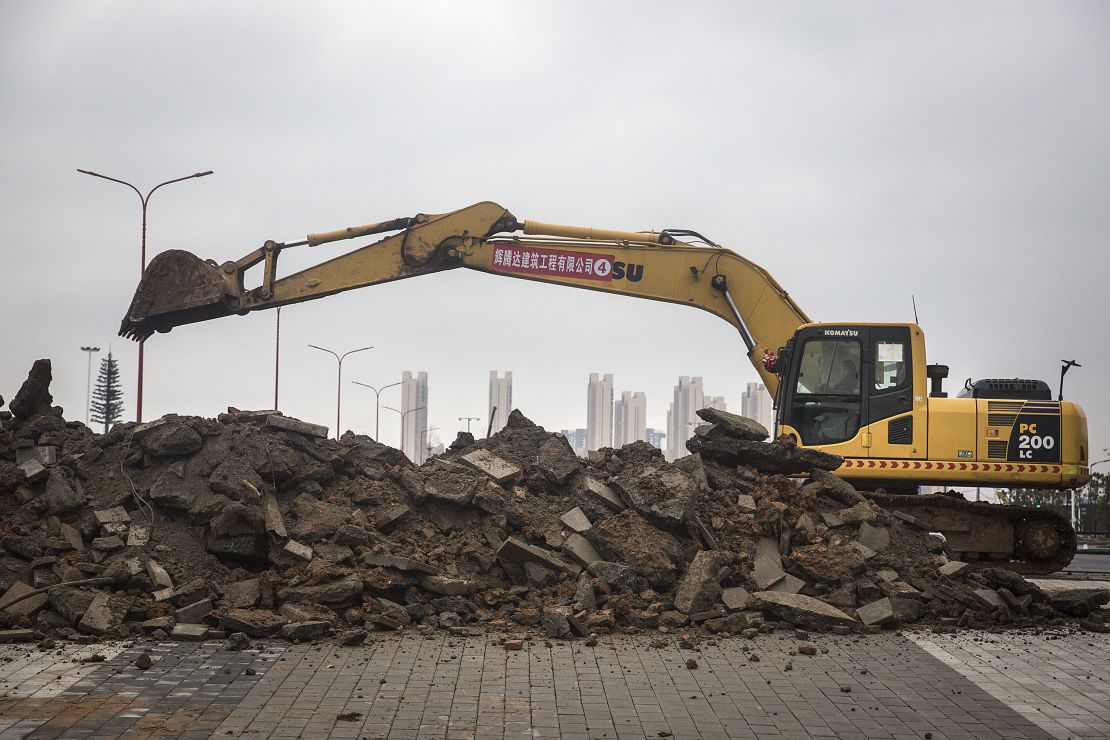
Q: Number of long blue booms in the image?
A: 0